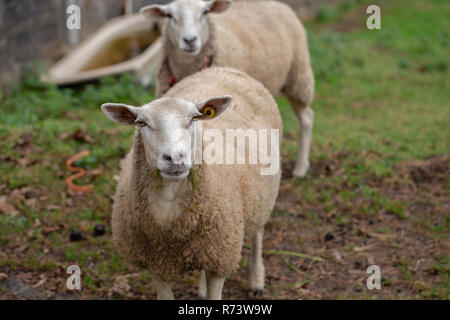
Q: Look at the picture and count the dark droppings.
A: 3